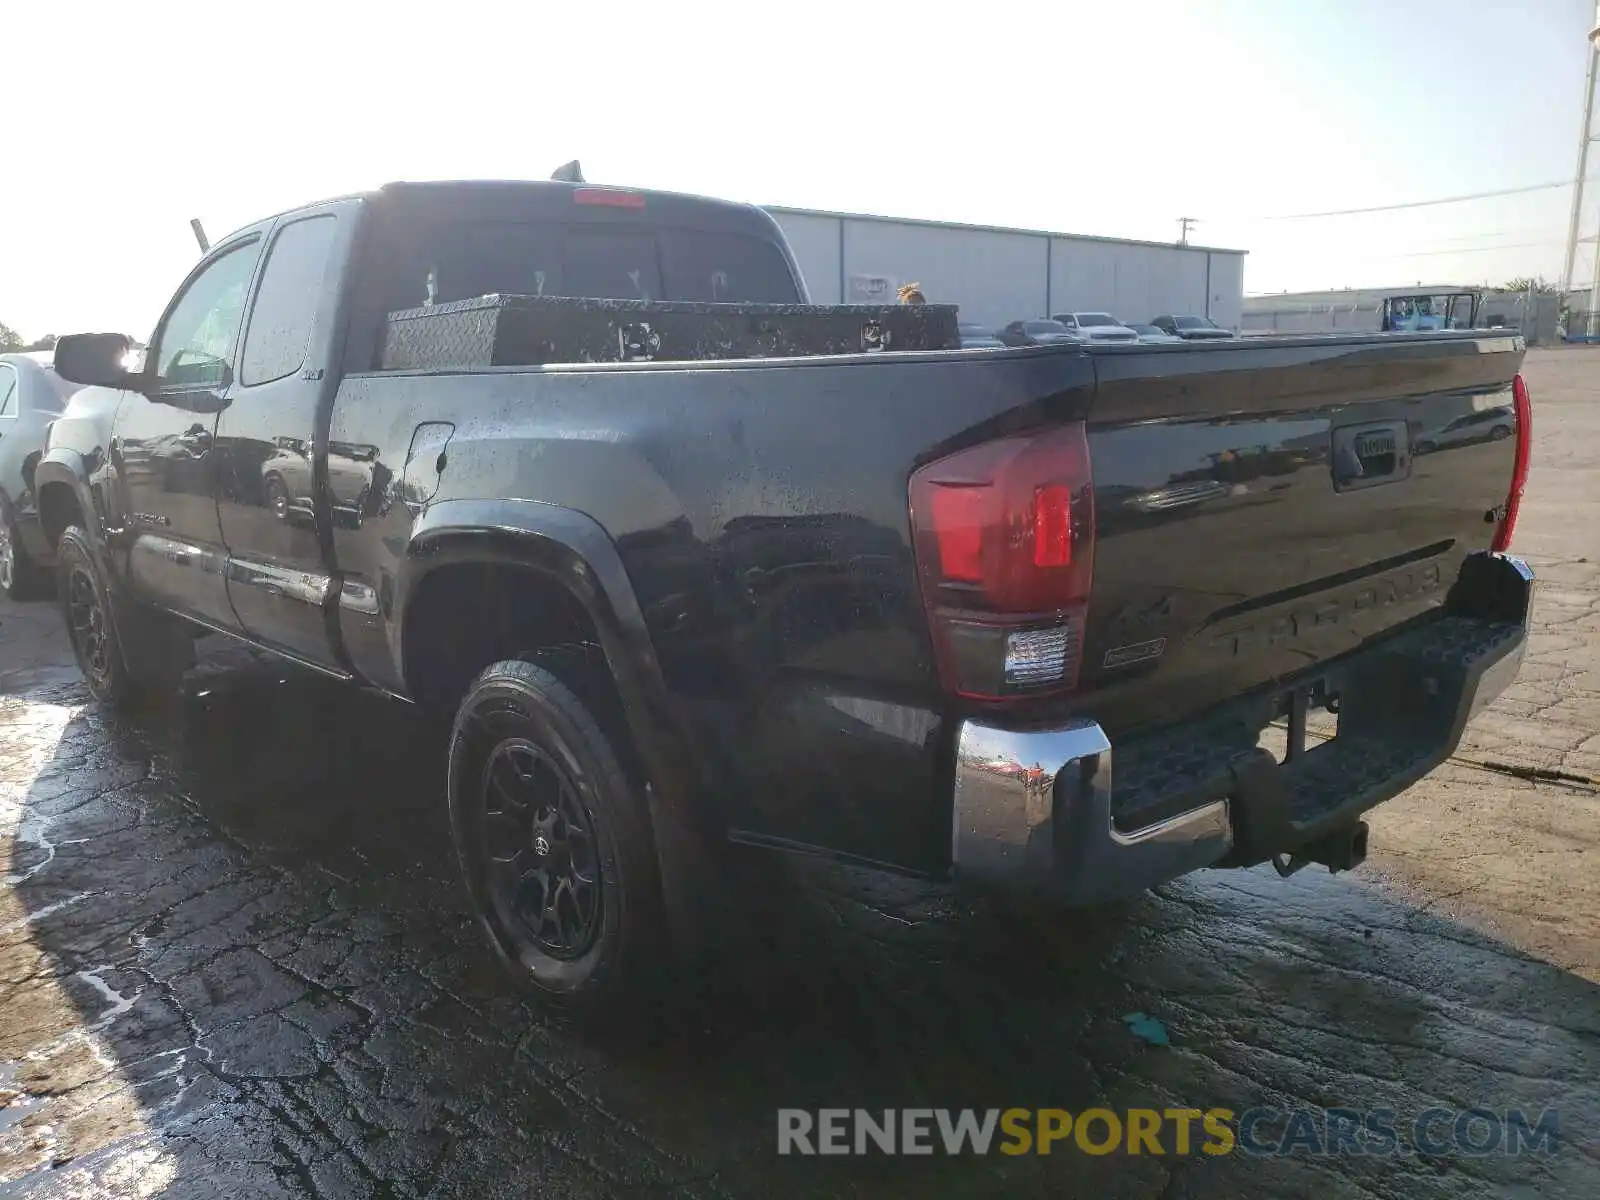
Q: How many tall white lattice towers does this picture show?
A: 1